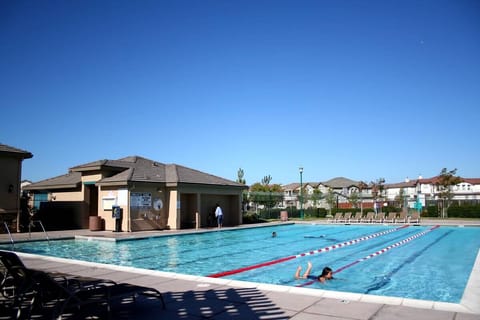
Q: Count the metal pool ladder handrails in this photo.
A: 2